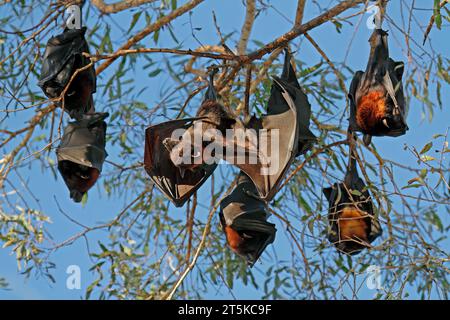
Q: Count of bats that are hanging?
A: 7